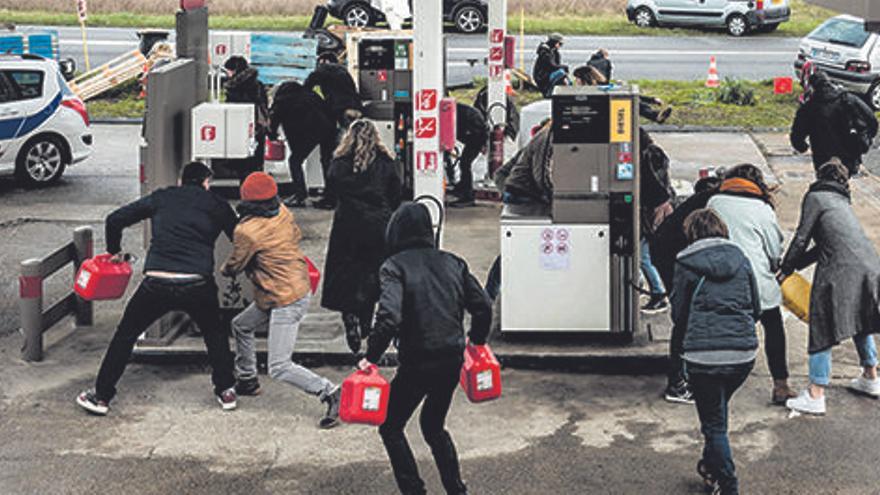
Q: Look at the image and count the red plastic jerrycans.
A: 5